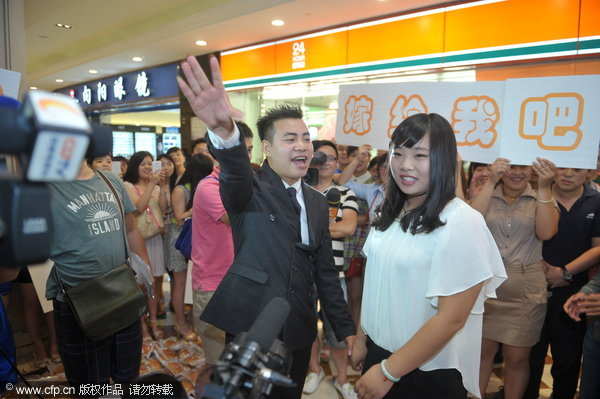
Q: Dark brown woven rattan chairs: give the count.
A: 0